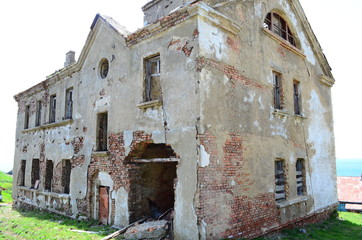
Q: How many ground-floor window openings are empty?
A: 4